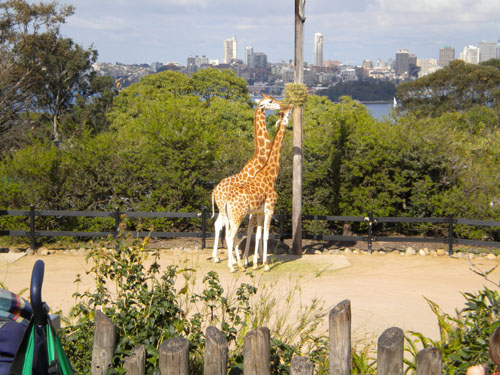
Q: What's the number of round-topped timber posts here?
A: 9